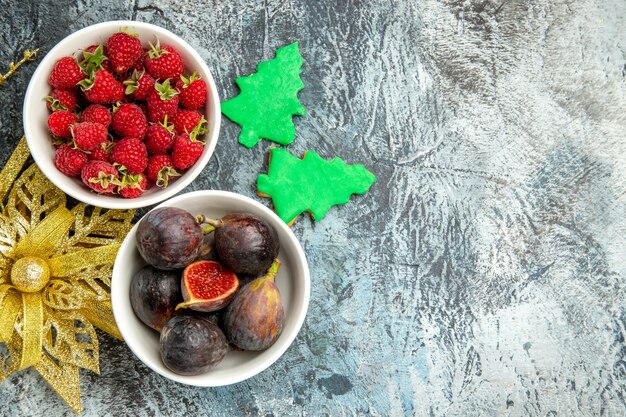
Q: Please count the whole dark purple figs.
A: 5